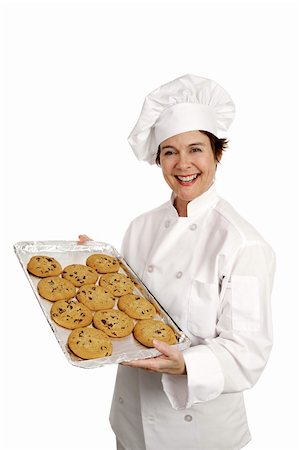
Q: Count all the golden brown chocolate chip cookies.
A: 11